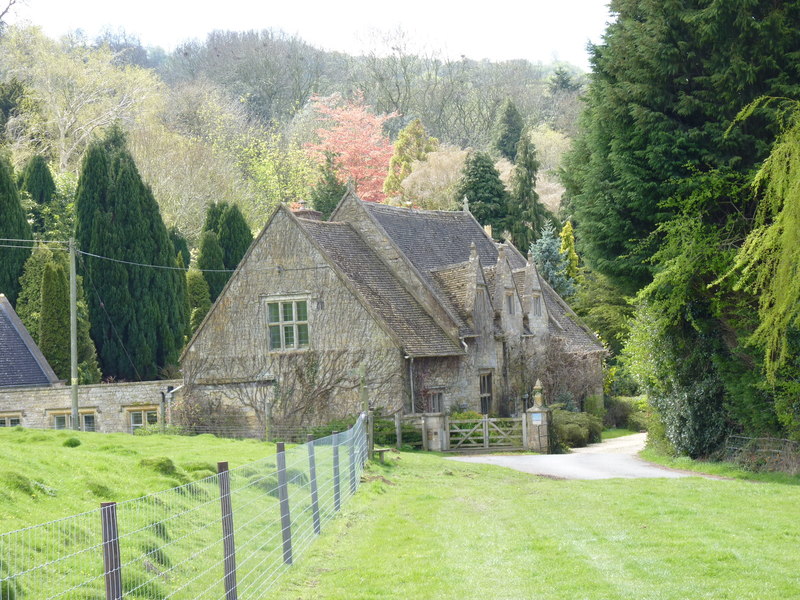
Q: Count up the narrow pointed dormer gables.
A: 3